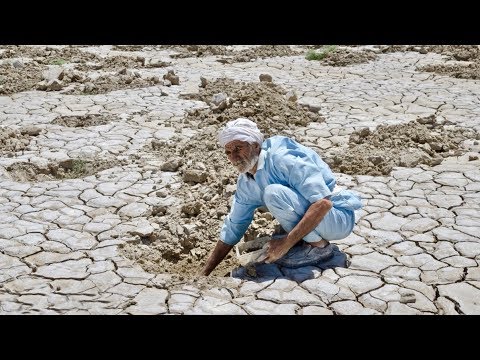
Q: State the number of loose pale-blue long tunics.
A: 1